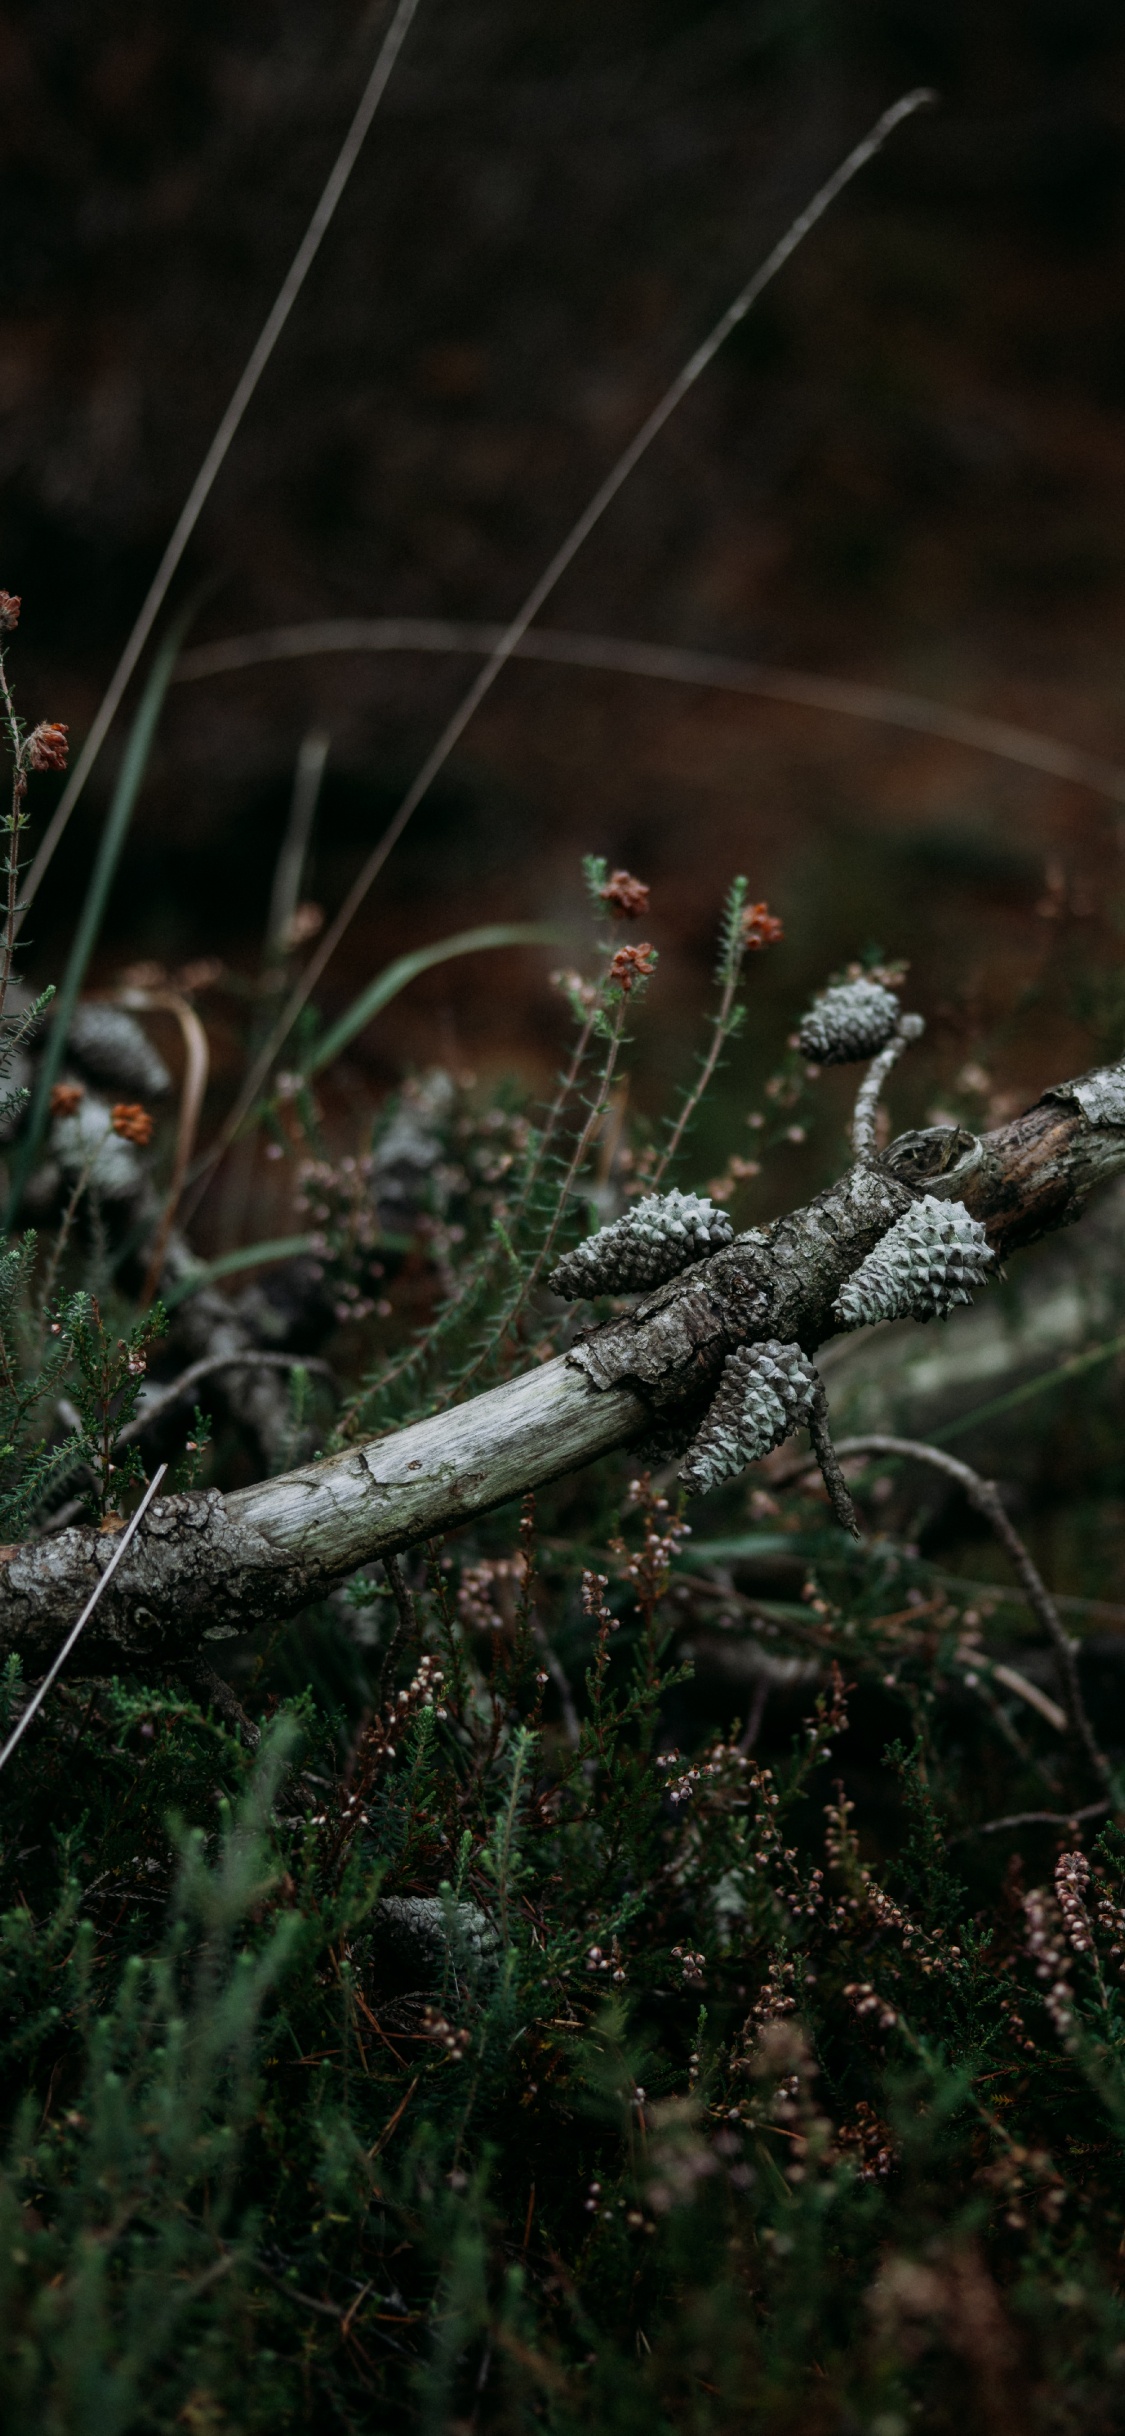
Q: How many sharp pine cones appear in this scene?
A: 3